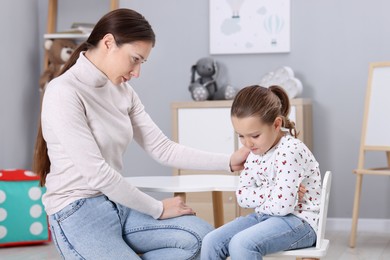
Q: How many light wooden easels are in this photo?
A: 1